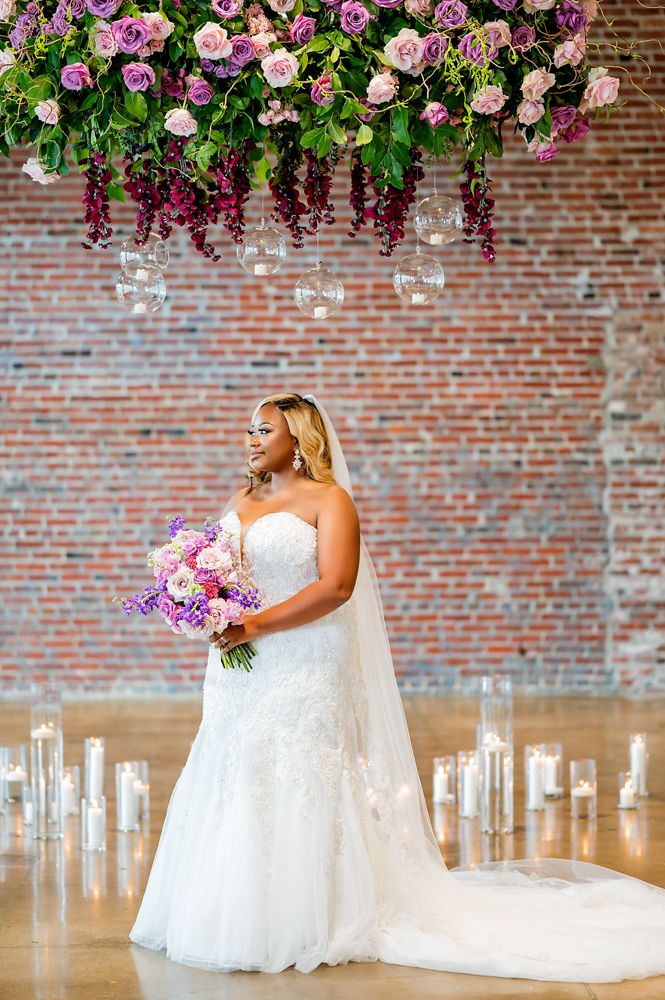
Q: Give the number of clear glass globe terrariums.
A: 6